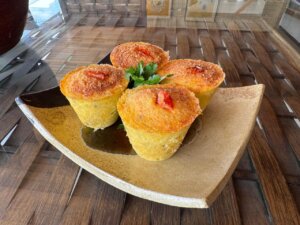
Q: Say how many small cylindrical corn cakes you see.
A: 4